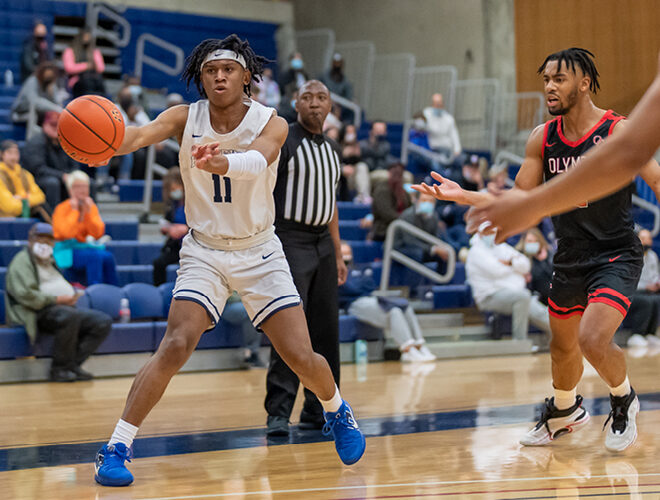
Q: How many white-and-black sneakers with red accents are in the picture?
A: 2